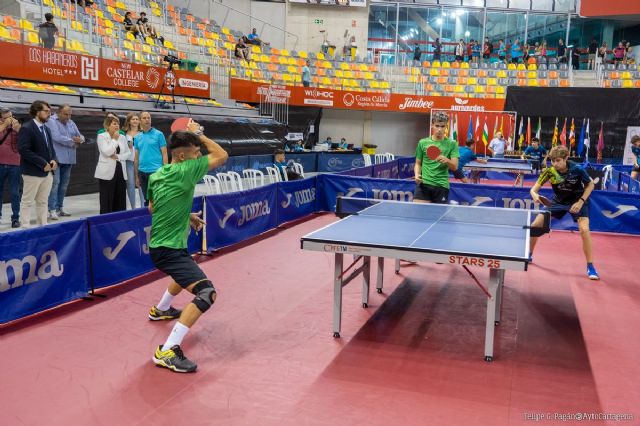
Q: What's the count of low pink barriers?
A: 0